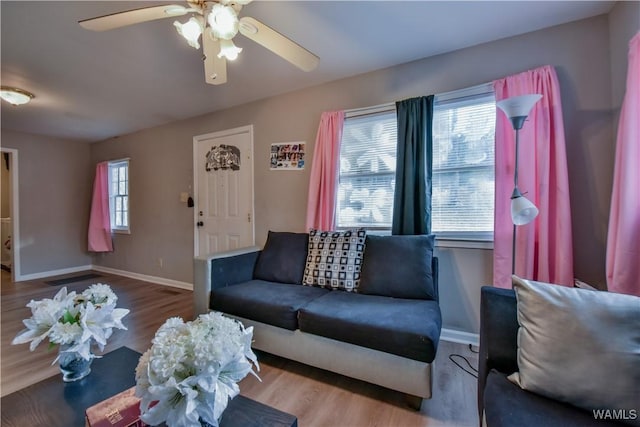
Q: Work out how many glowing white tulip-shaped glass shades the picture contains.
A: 3